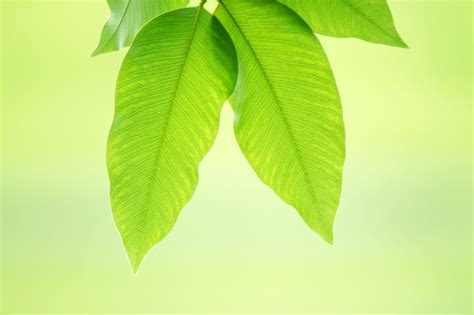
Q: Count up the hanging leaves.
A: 4